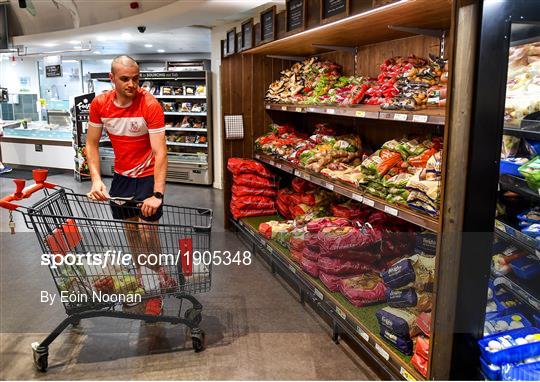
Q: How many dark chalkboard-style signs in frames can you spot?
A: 5